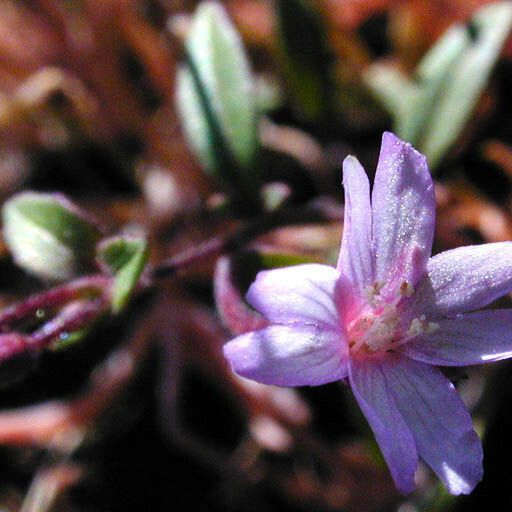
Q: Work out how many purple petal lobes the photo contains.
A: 8